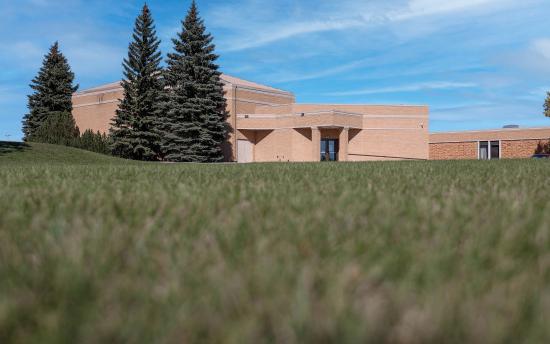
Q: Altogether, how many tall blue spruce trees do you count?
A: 3